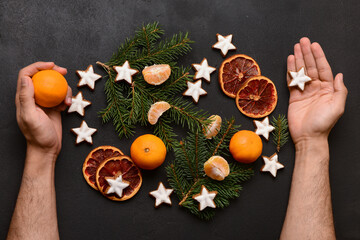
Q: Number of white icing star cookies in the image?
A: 13